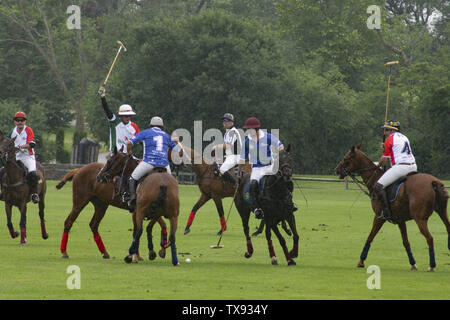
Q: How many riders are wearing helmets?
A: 6